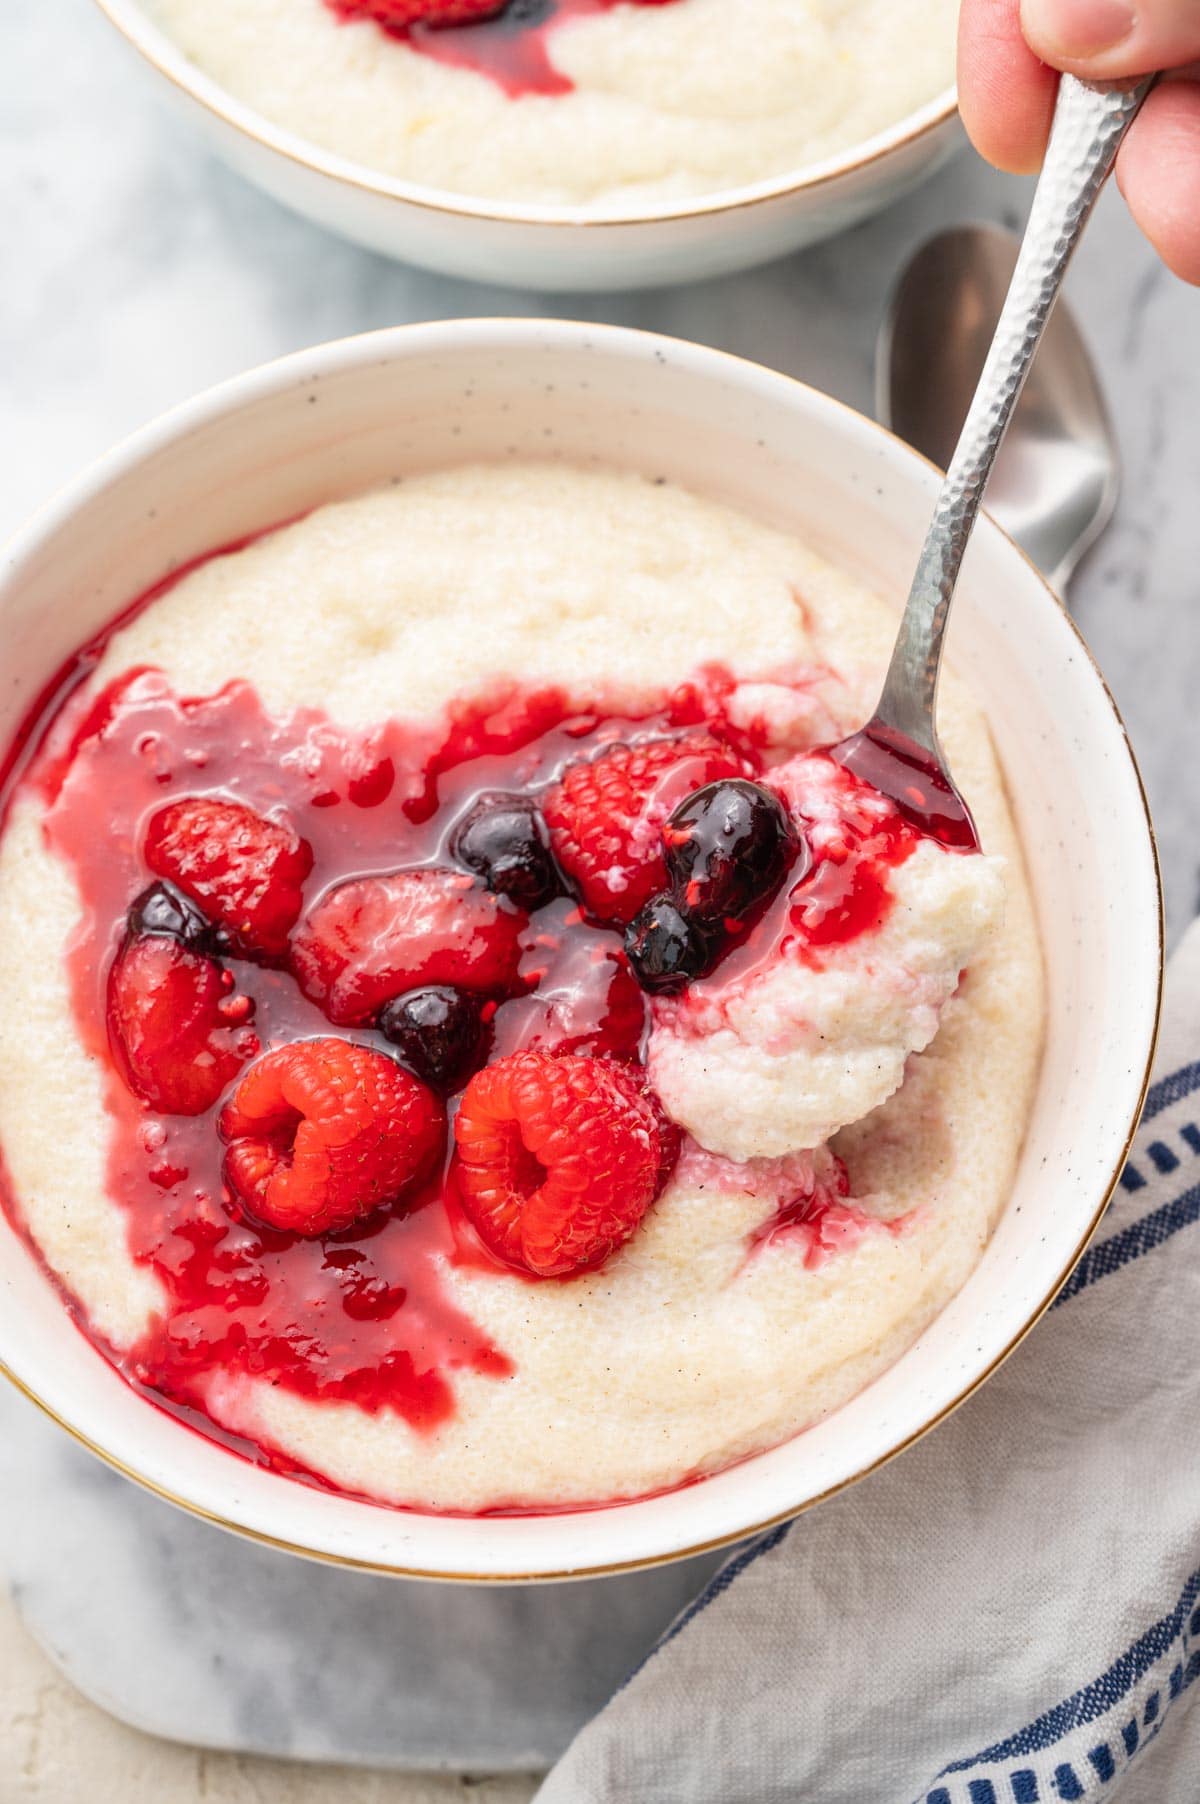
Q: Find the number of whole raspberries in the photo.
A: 3